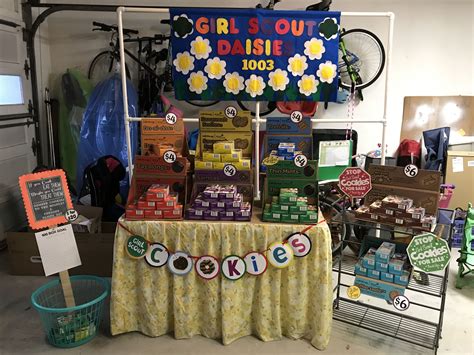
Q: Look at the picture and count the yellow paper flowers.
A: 11